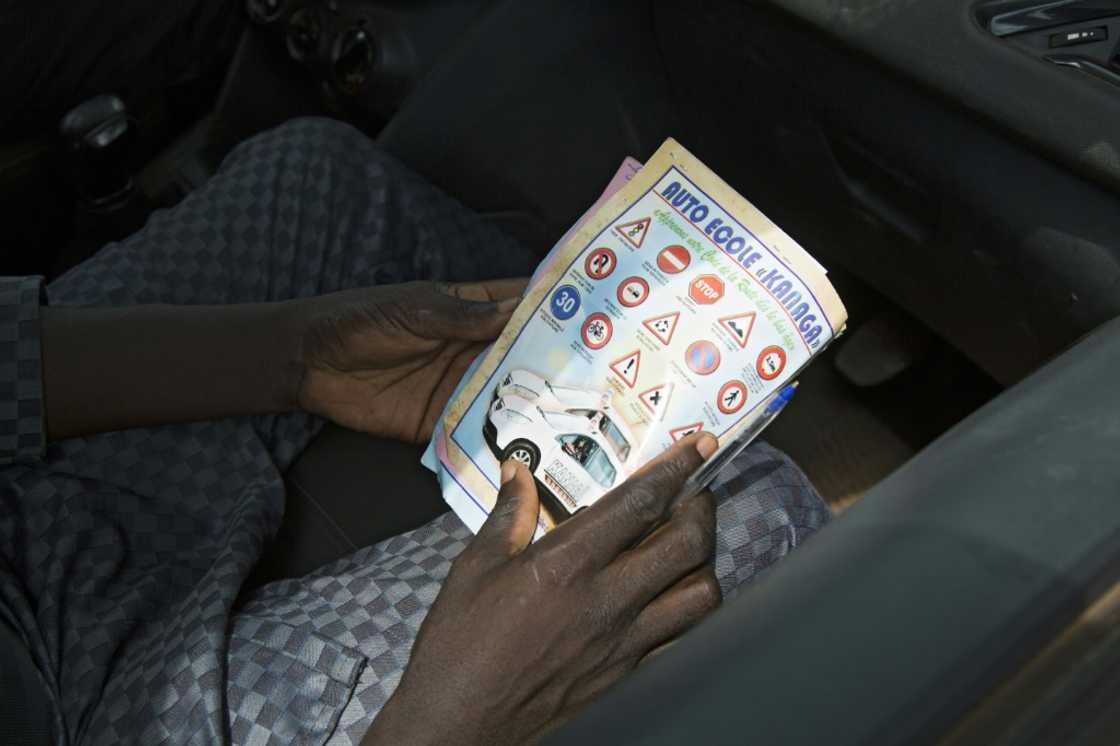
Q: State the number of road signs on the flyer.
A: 15